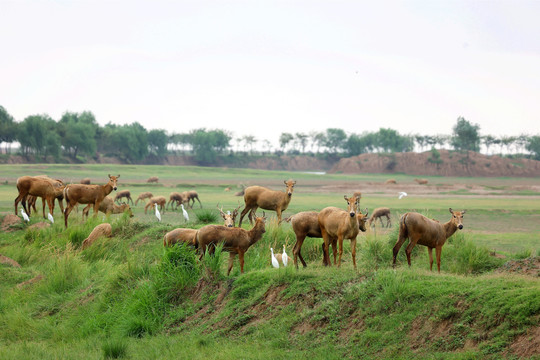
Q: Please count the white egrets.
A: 7